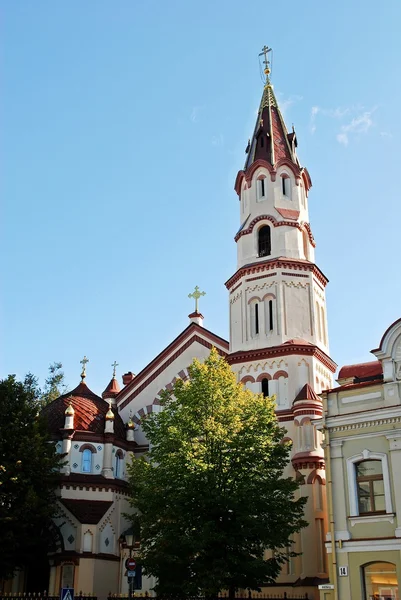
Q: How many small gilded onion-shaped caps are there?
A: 3